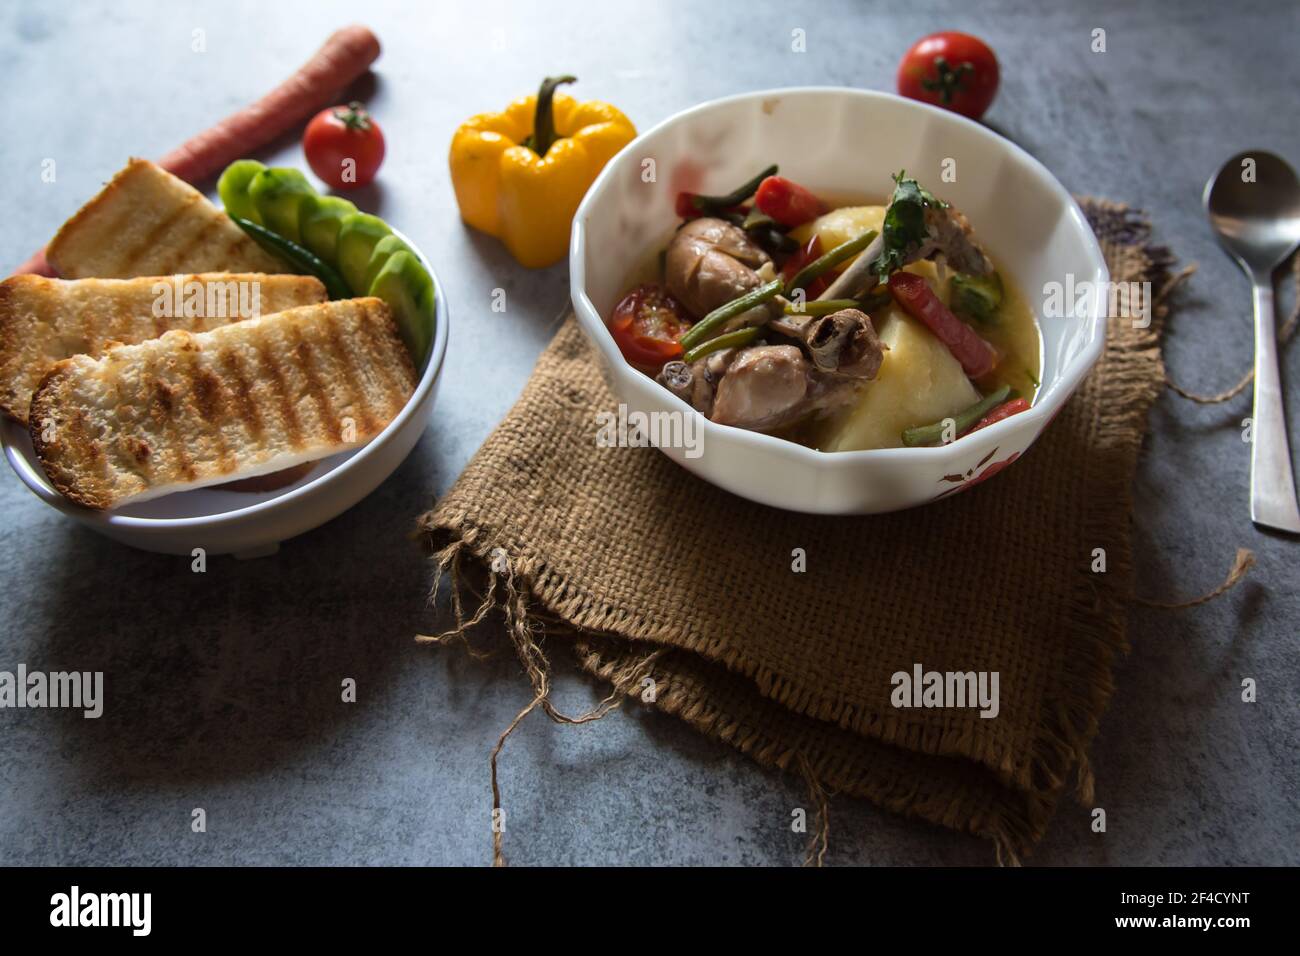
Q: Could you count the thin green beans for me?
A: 6